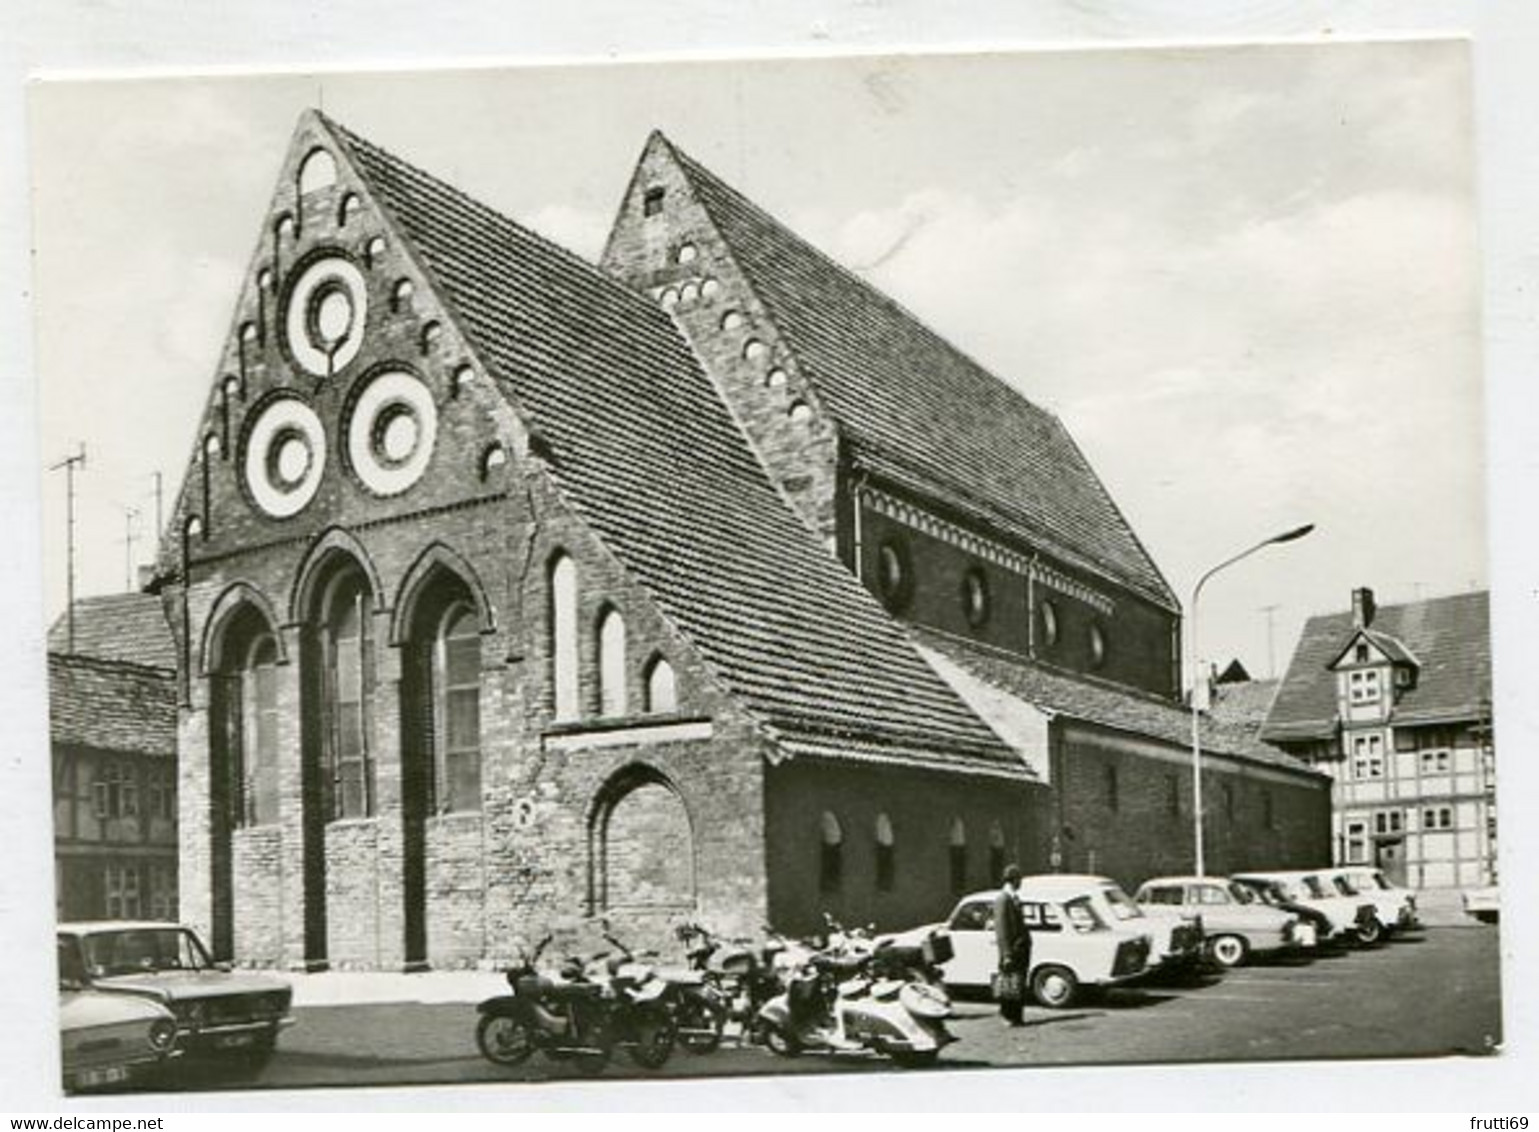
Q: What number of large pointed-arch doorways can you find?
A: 3